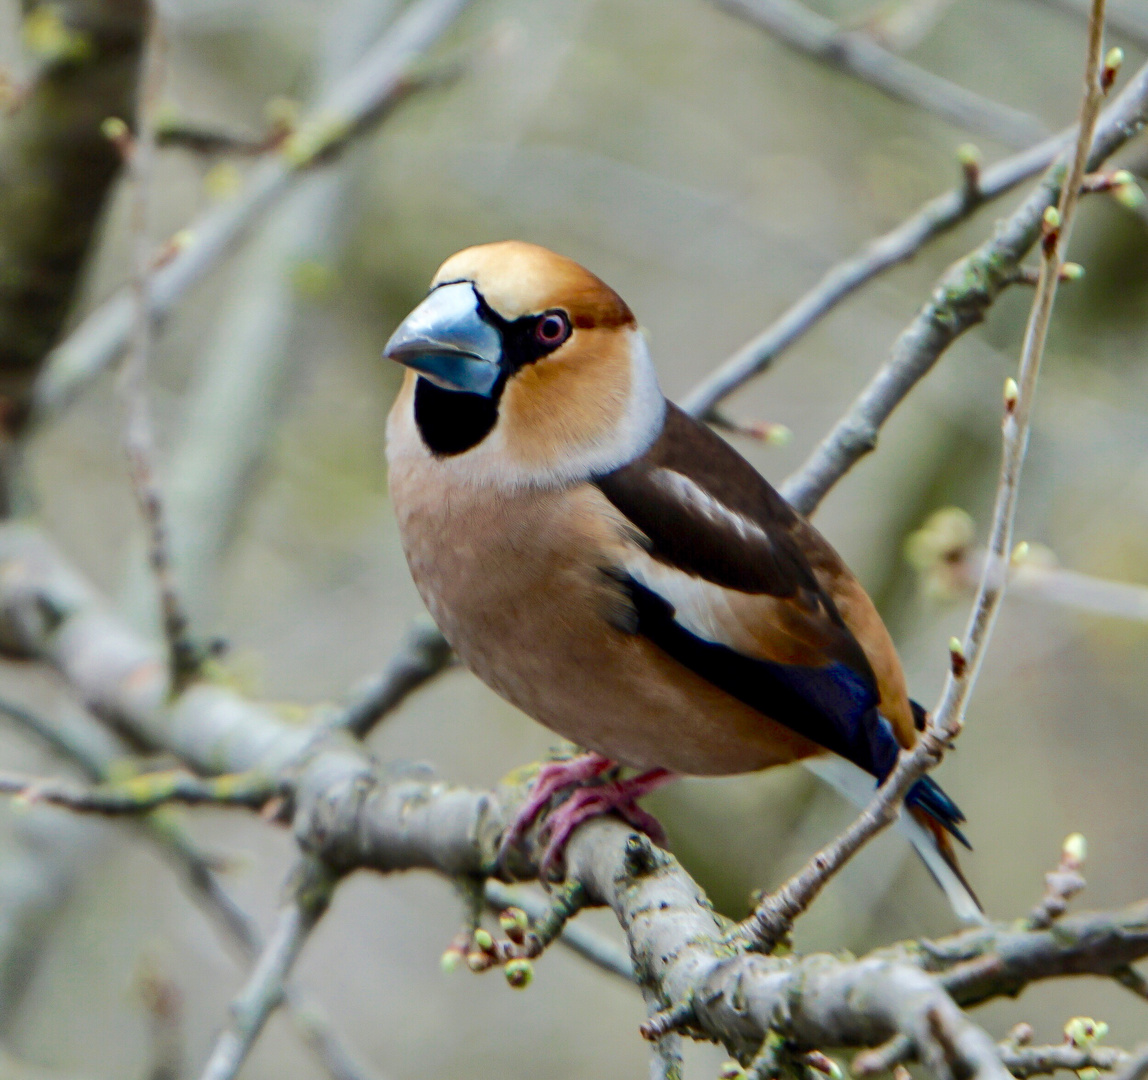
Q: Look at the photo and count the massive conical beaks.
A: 1